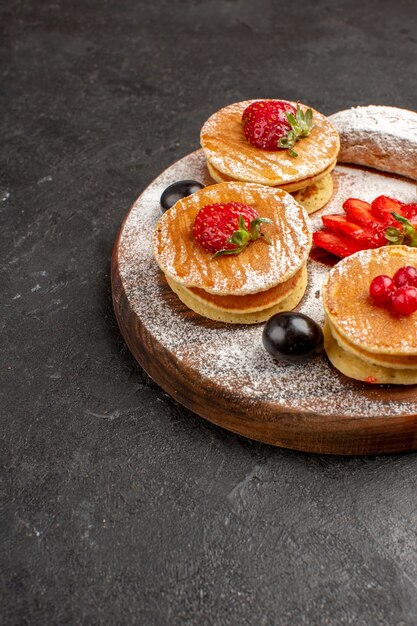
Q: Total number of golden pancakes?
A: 9